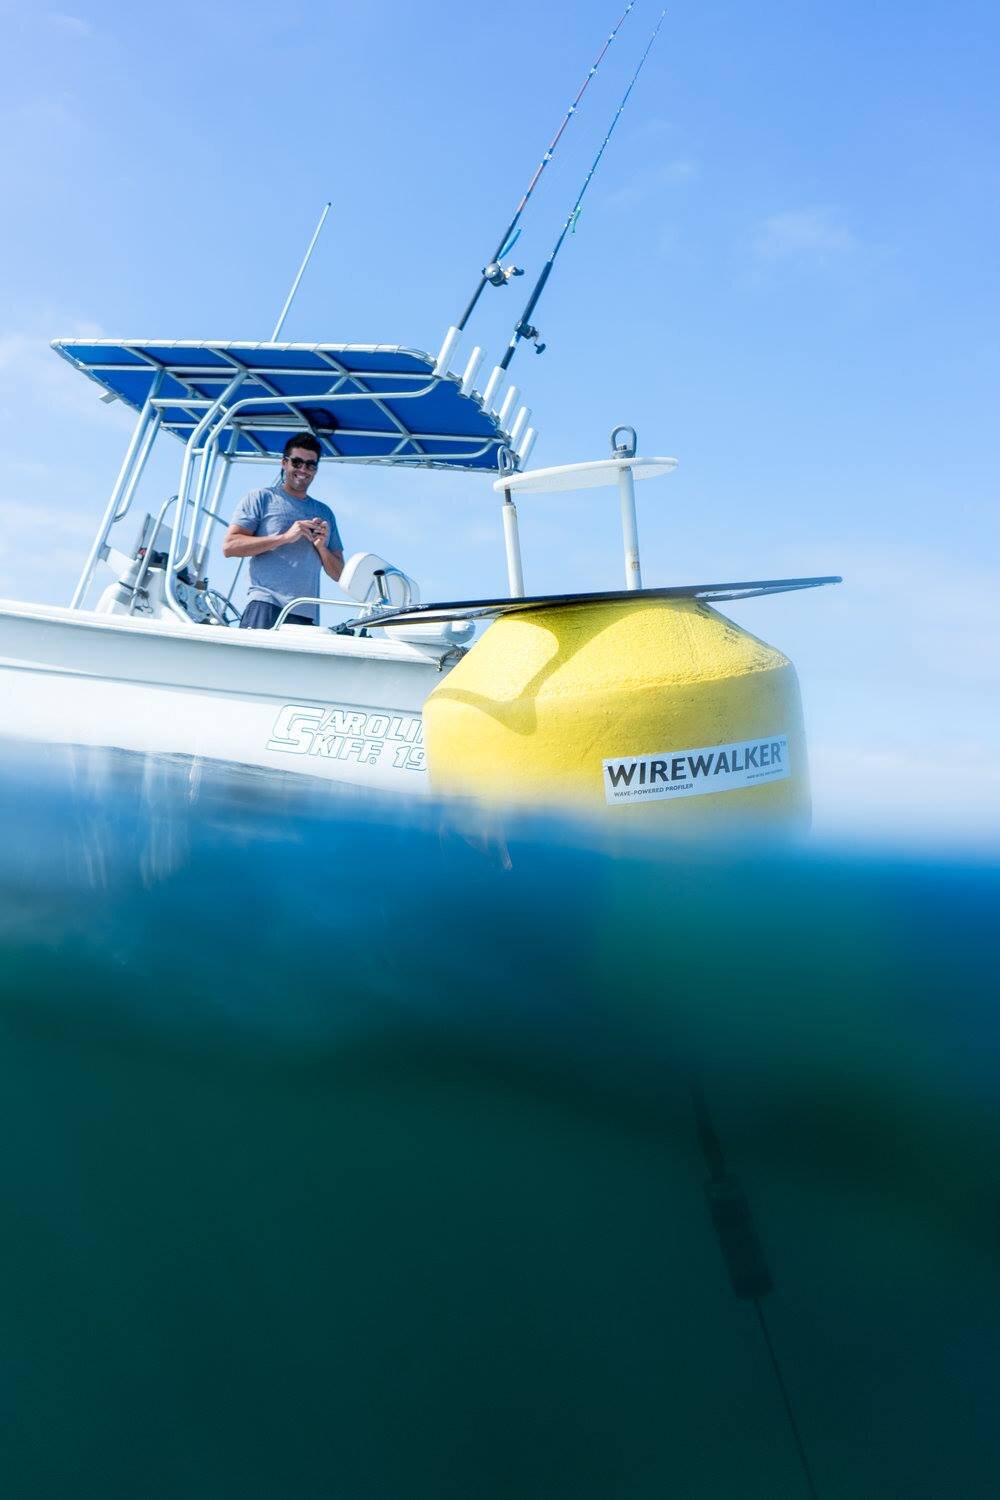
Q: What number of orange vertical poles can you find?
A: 0